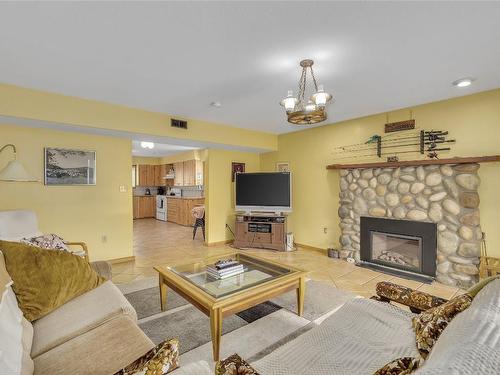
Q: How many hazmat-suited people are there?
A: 0